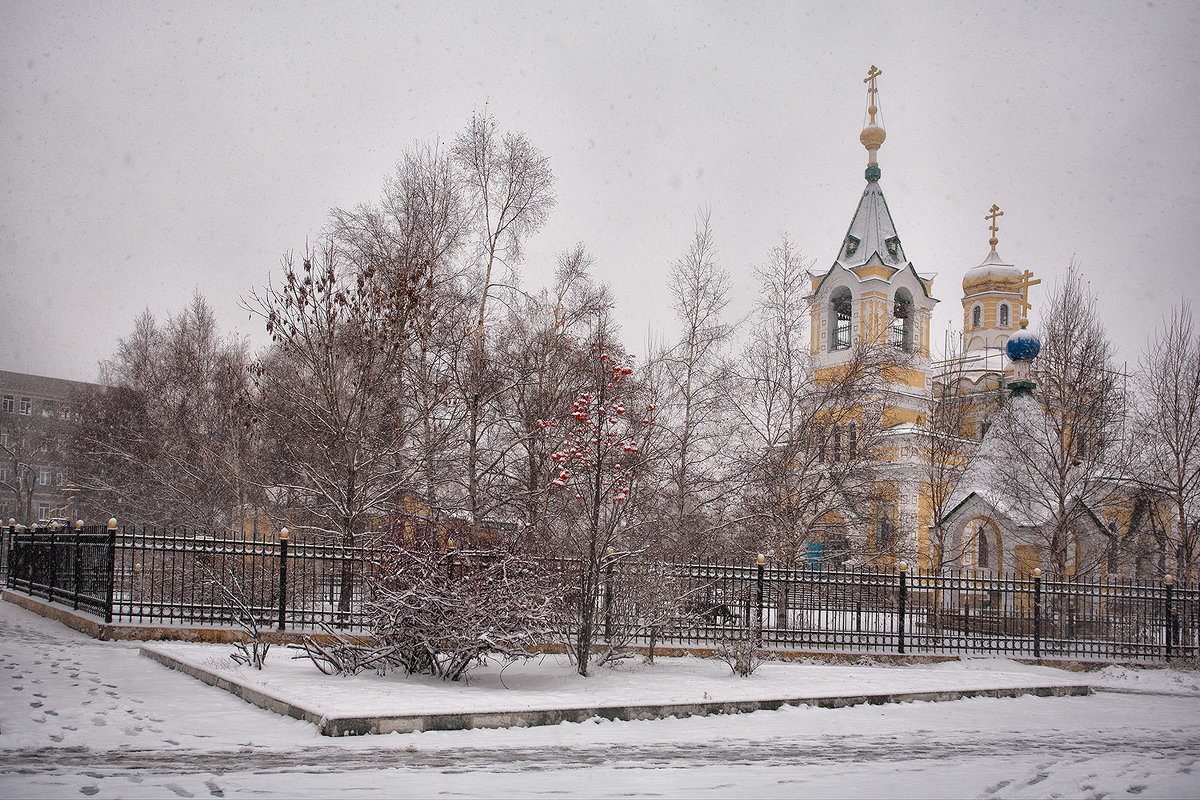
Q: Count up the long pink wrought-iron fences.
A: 0